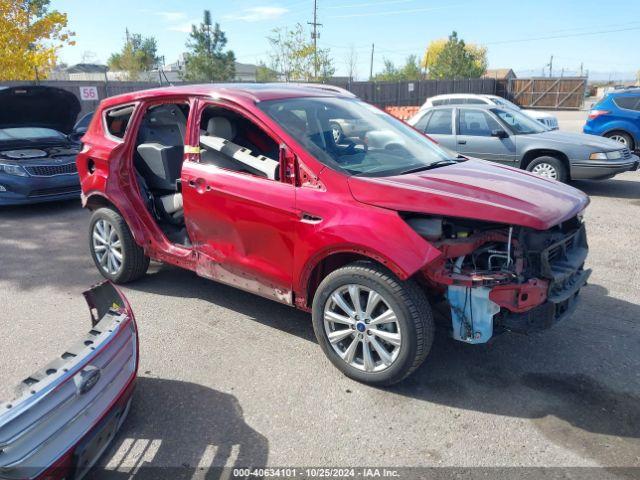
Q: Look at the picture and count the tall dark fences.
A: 1